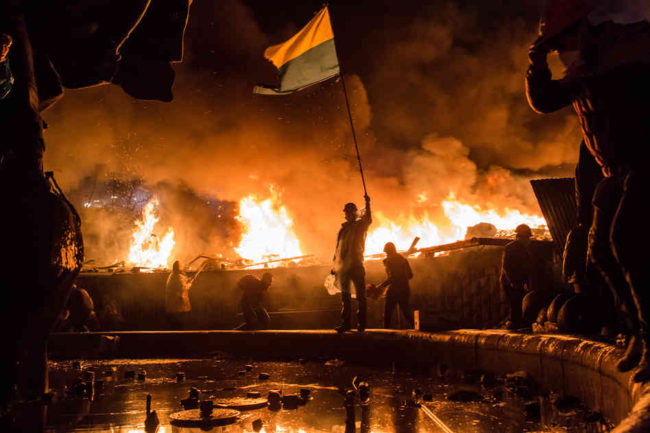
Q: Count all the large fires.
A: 3